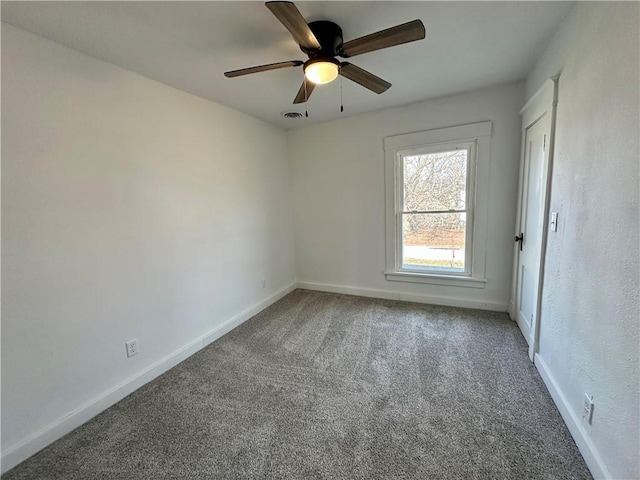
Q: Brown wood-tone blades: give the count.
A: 5